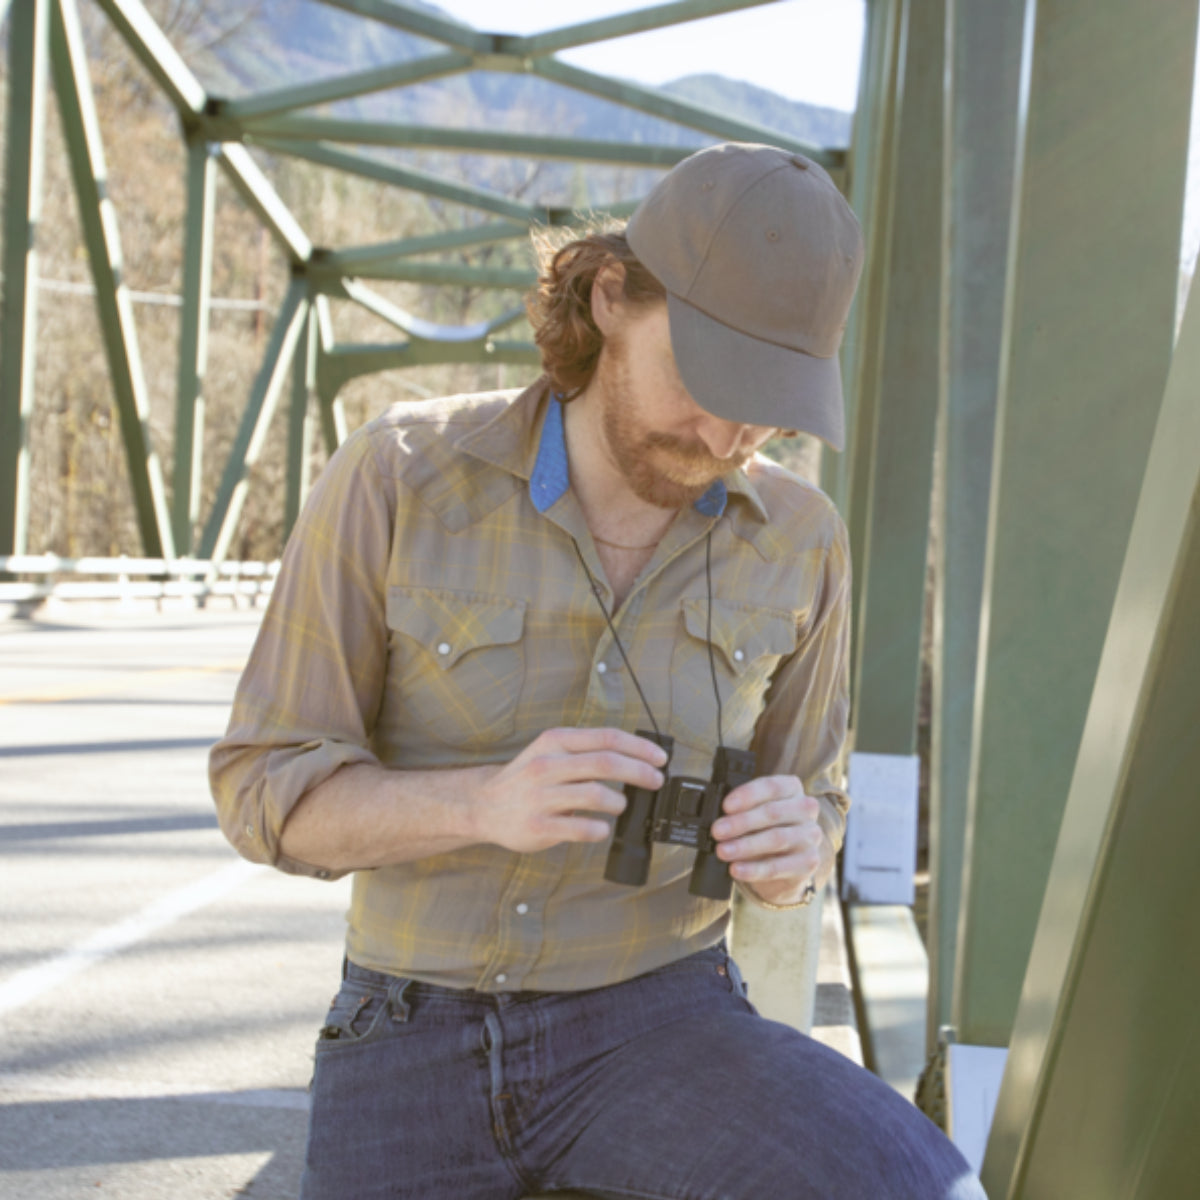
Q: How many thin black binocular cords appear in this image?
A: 2